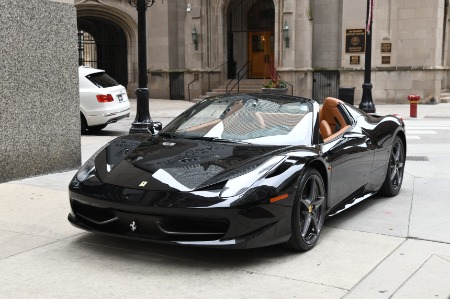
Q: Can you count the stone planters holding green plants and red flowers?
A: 1